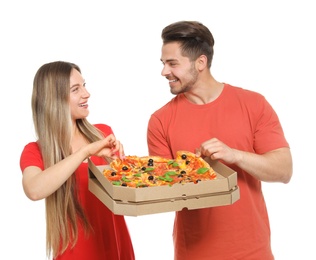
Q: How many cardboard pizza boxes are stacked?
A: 2